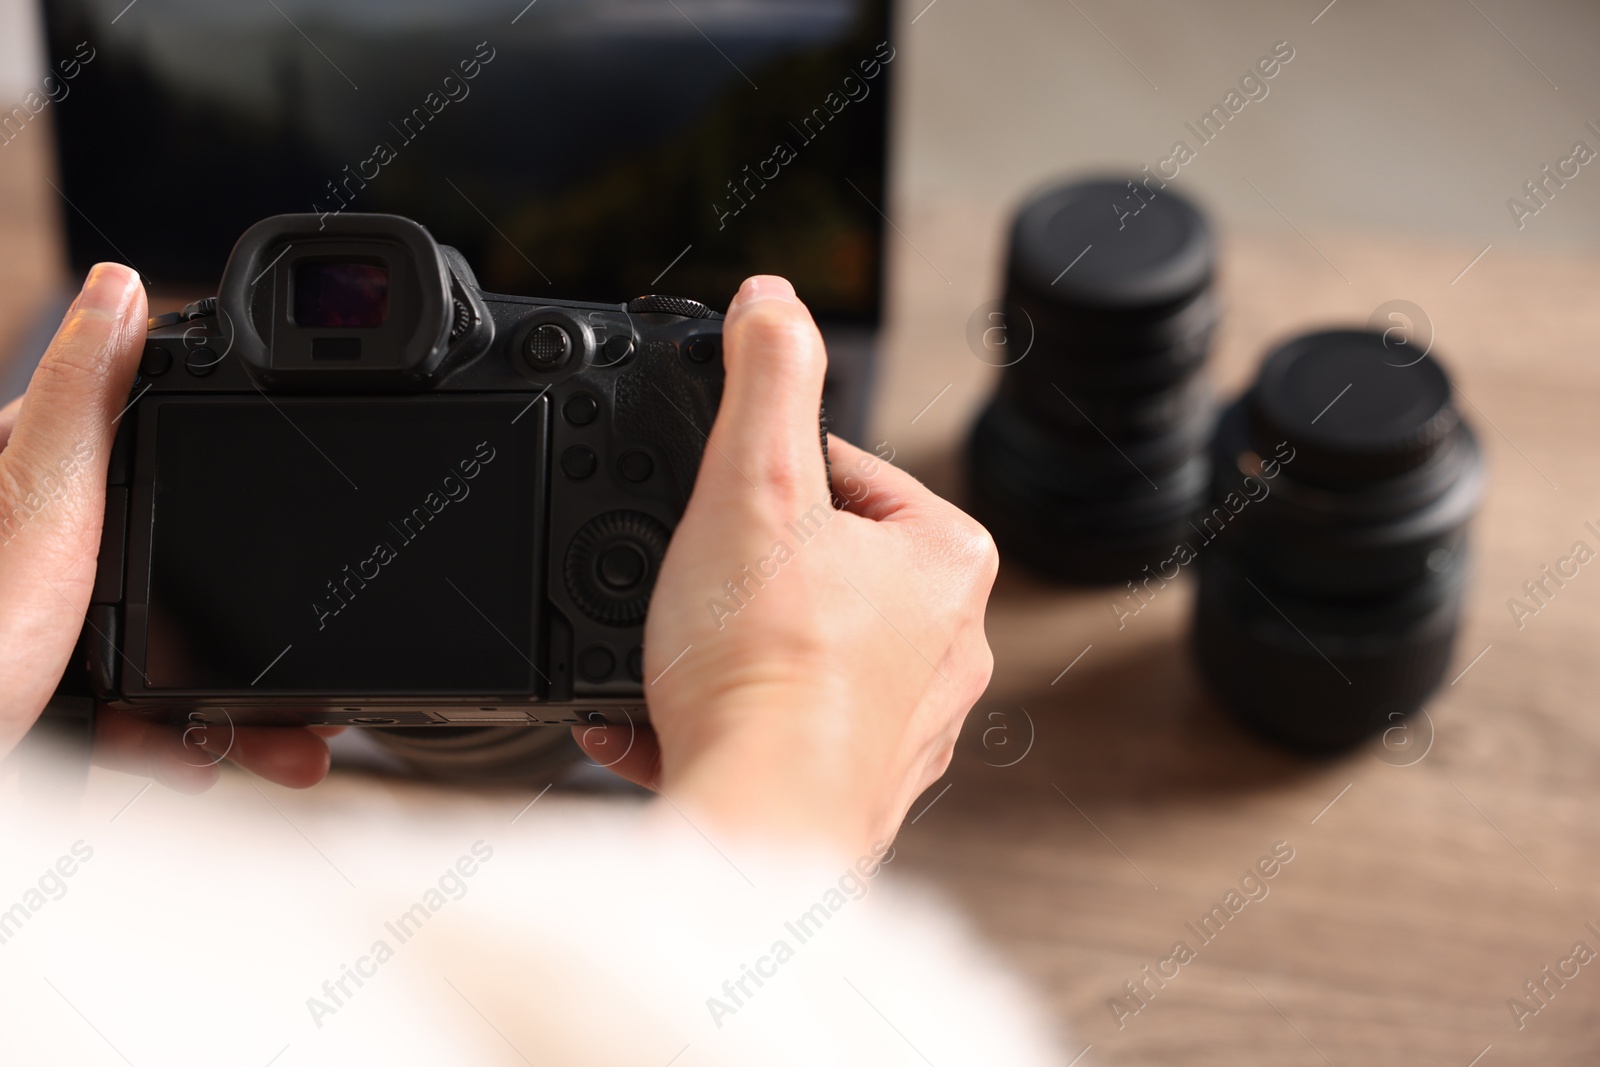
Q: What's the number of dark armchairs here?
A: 0